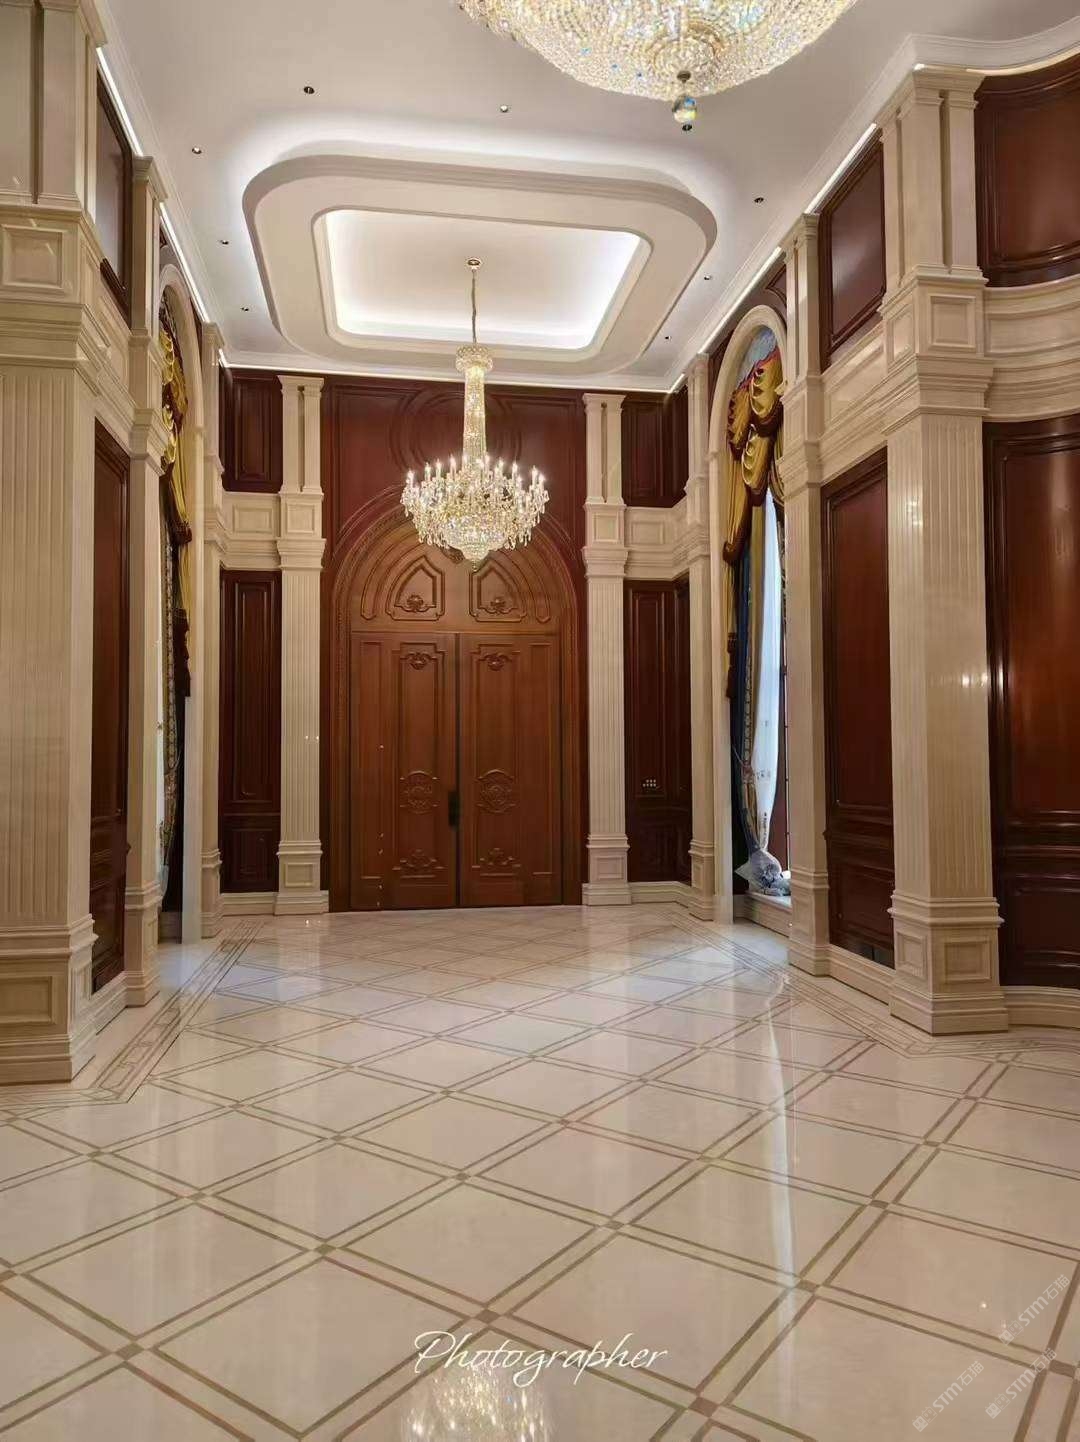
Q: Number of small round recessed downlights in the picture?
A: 9